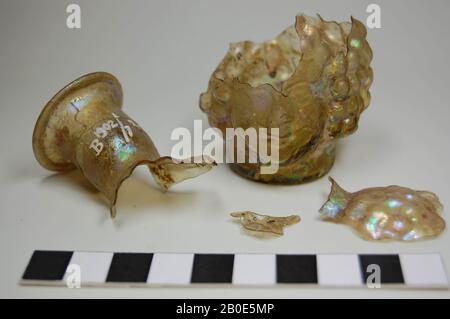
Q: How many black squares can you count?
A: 5